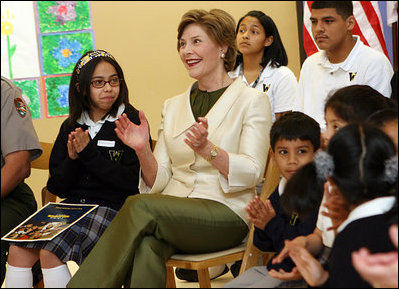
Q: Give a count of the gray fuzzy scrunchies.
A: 2